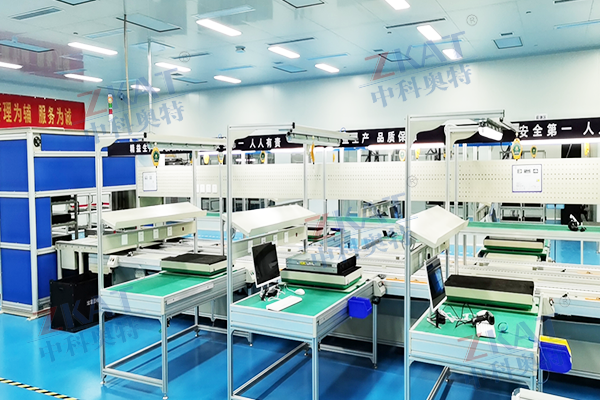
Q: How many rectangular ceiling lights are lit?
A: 12